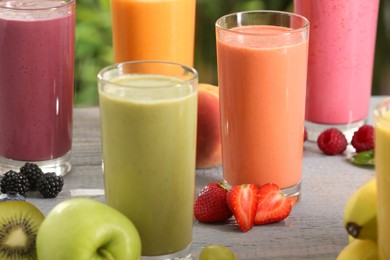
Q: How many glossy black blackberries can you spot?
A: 3